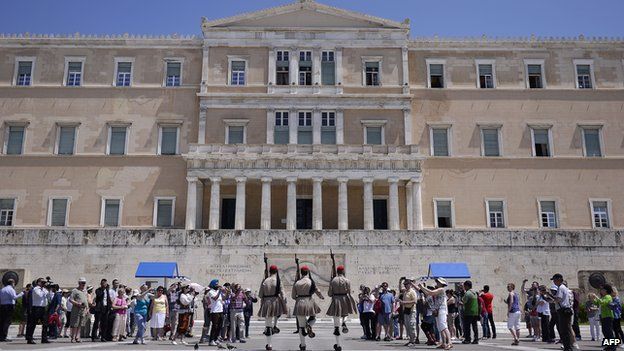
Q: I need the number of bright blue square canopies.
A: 2